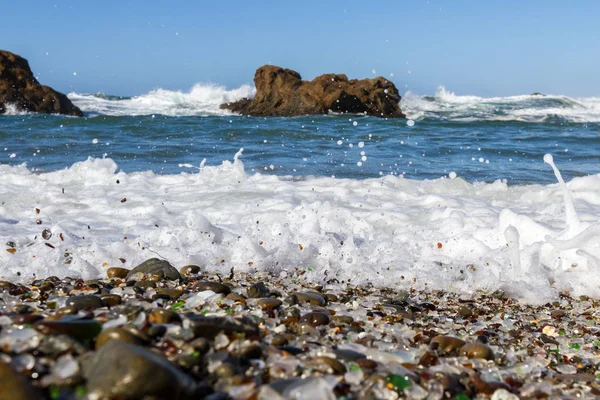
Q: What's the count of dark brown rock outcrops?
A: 2